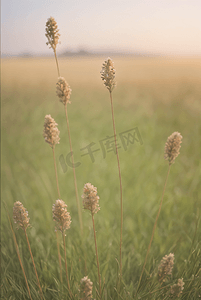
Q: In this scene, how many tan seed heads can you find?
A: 11